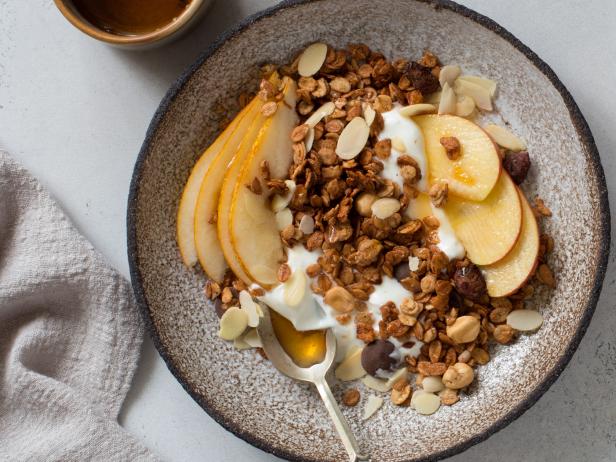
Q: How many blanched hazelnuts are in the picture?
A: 4